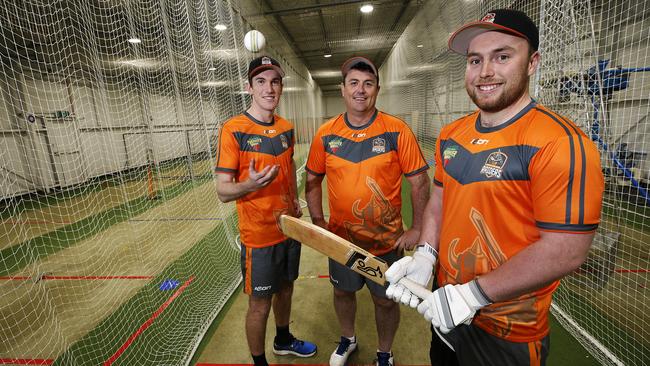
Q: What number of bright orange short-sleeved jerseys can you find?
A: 3